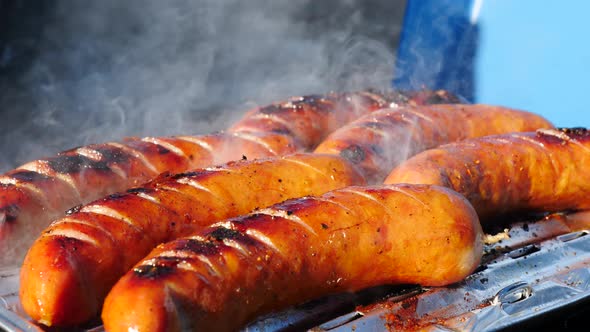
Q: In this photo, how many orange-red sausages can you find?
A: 6